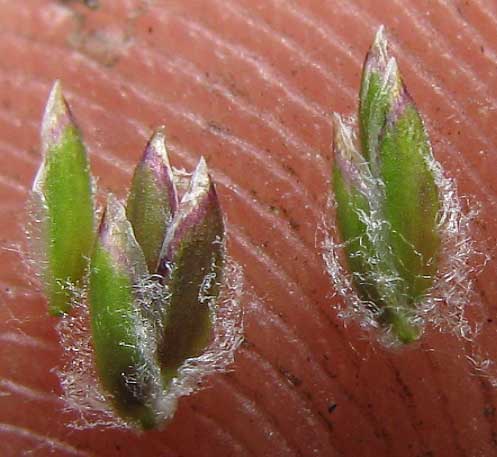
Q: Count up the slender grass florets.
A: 7